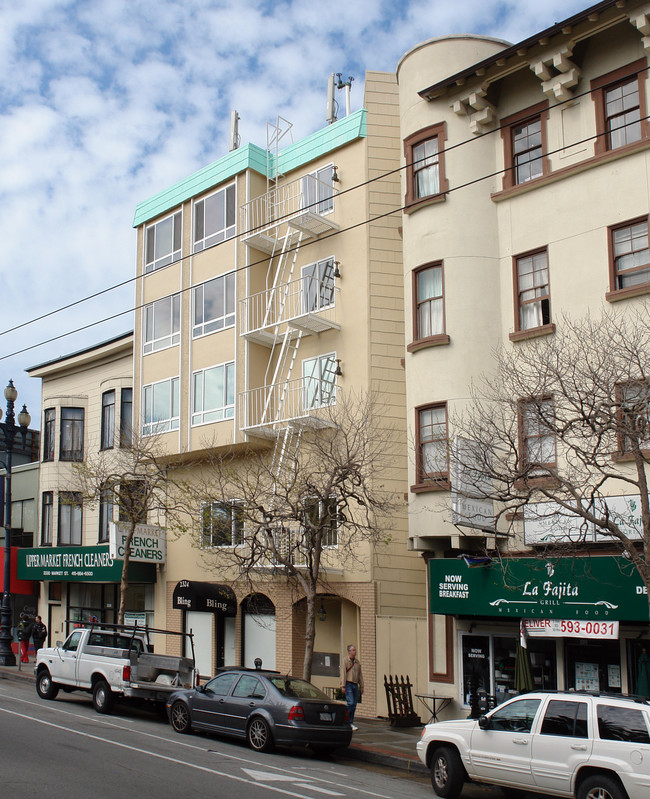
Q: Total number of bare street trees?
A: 3